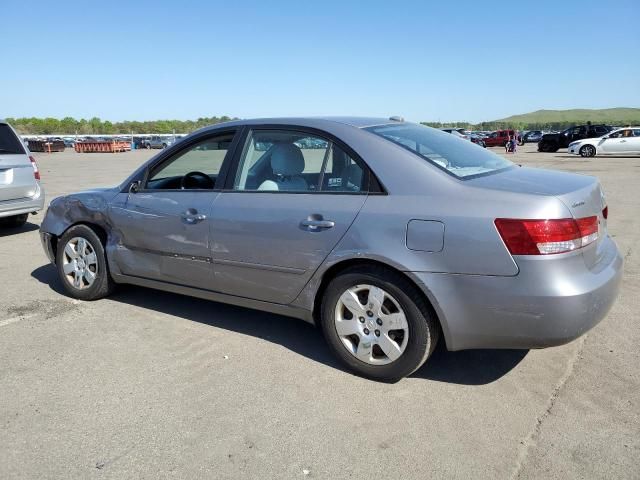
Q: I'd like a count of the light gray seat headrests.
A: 1